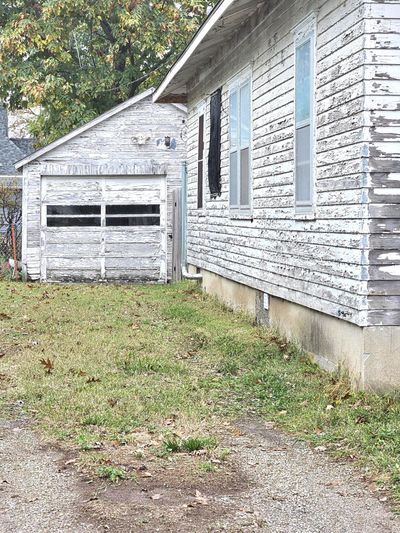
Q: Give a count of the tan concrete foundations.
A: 1